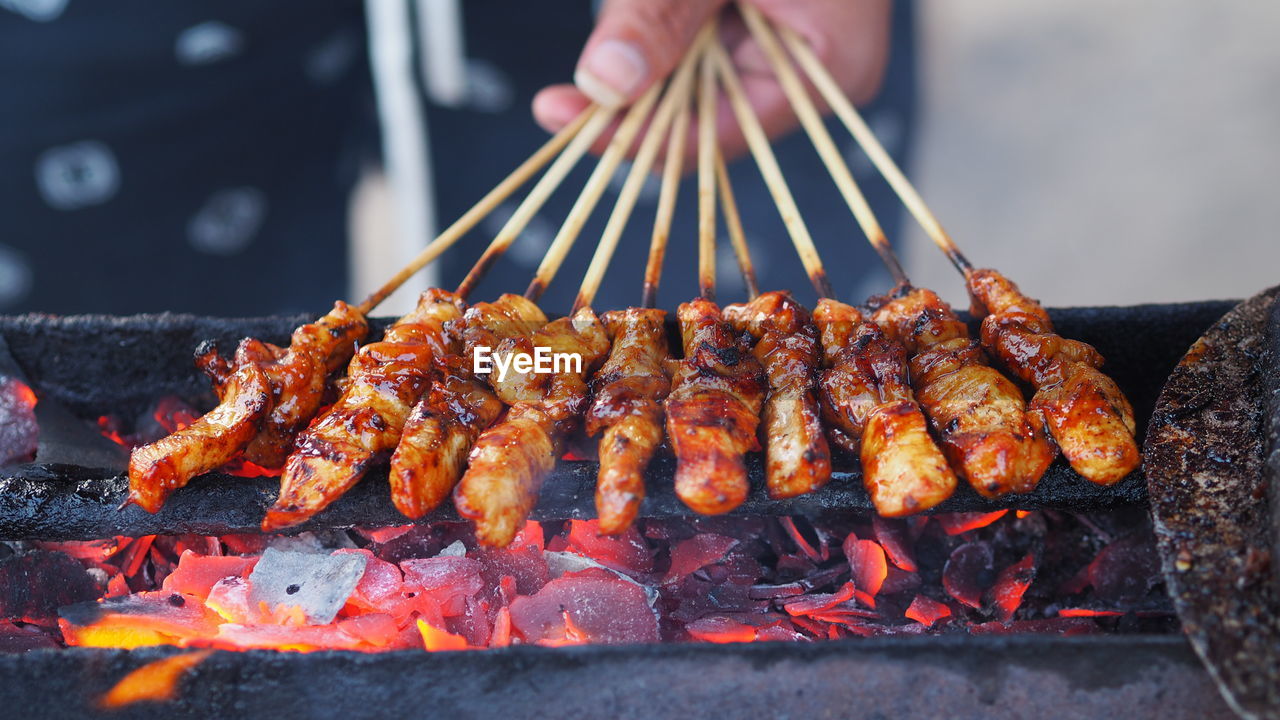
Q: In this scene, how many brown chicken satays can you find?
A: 10